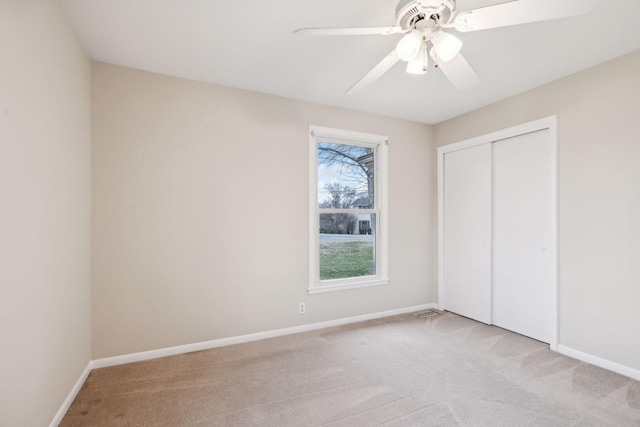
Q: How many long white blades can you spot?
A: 4